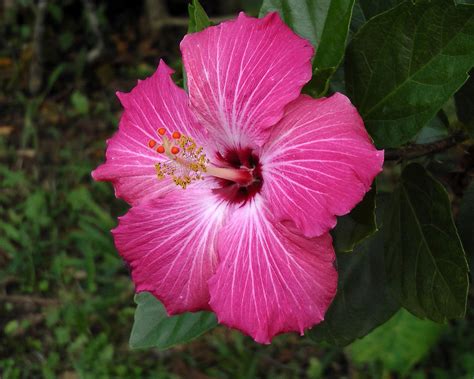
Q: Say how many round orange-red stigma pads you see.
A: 5